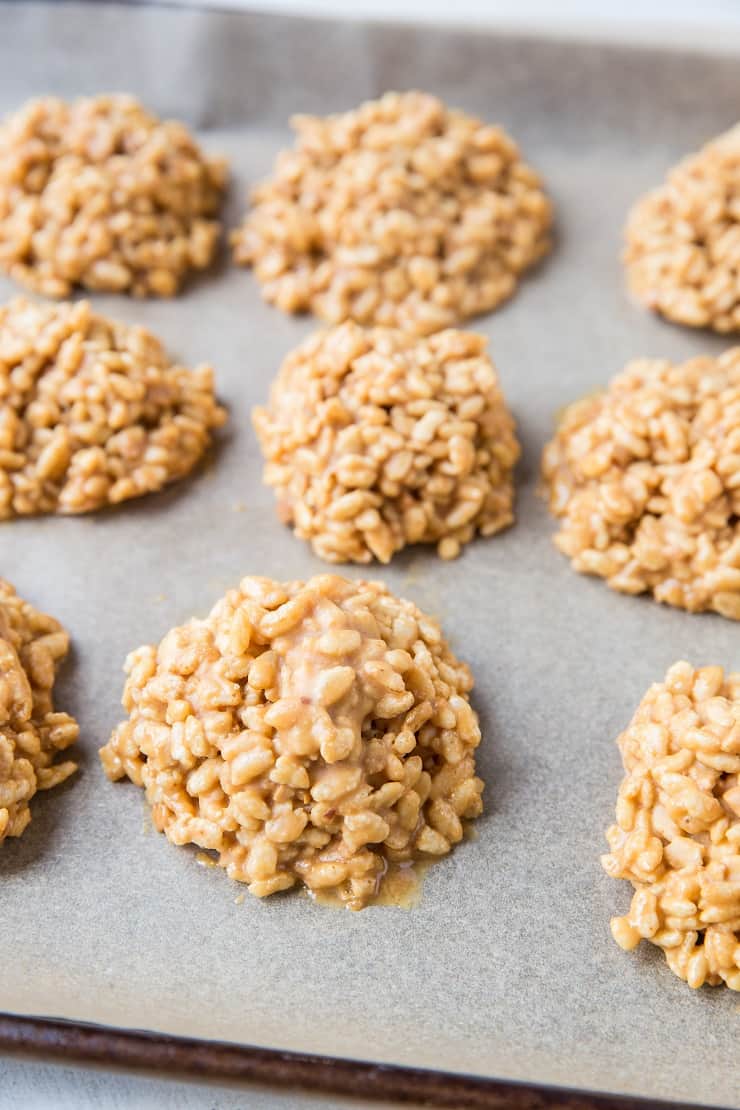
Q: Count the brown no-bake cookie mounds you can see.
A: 9